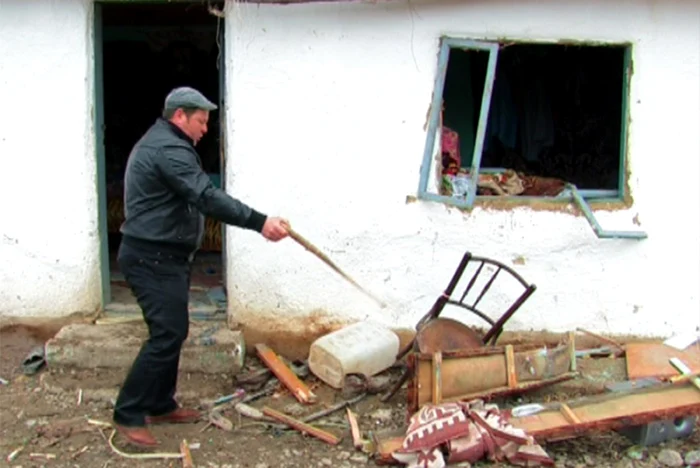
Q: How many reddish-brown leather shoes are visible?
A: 2